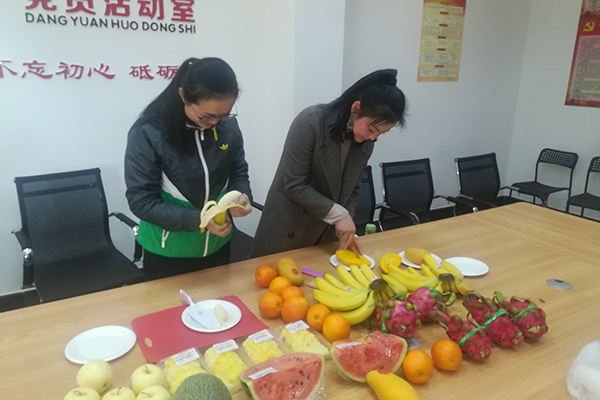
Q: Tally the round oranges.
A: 9